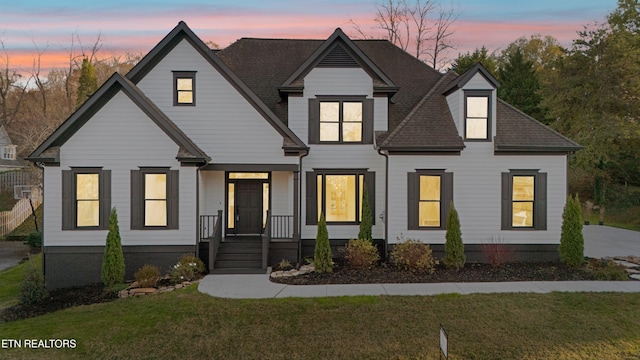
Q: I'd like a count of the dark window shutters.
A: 12